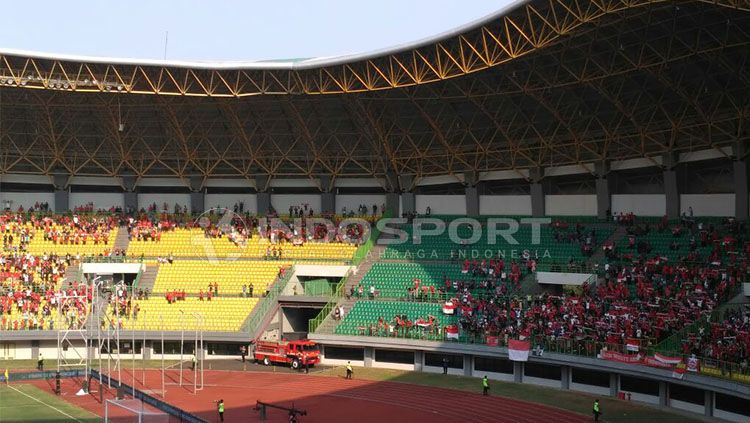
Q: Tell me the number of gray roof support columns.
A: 12